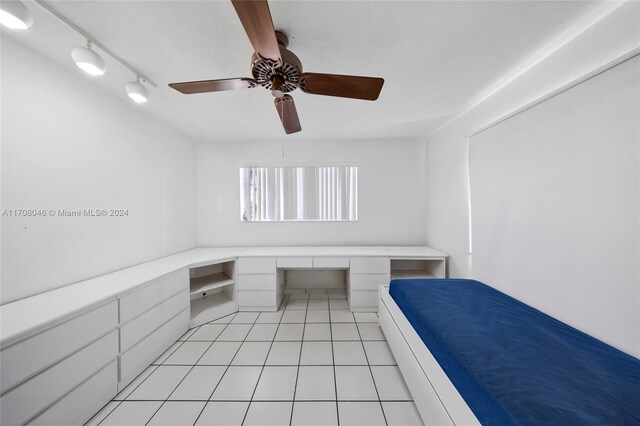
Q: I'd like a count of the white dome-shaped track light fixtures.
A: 3